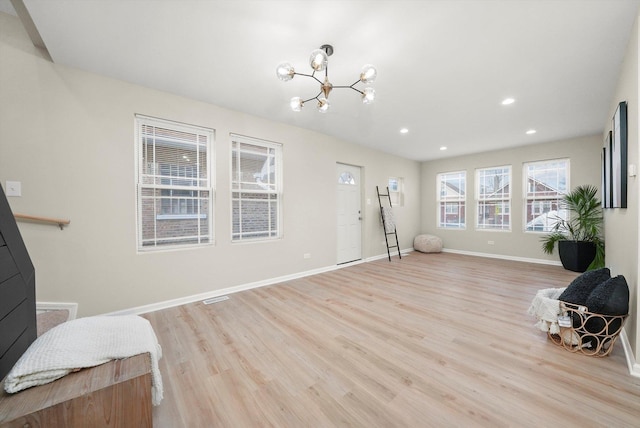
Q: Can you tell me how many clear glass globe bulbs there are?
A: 6